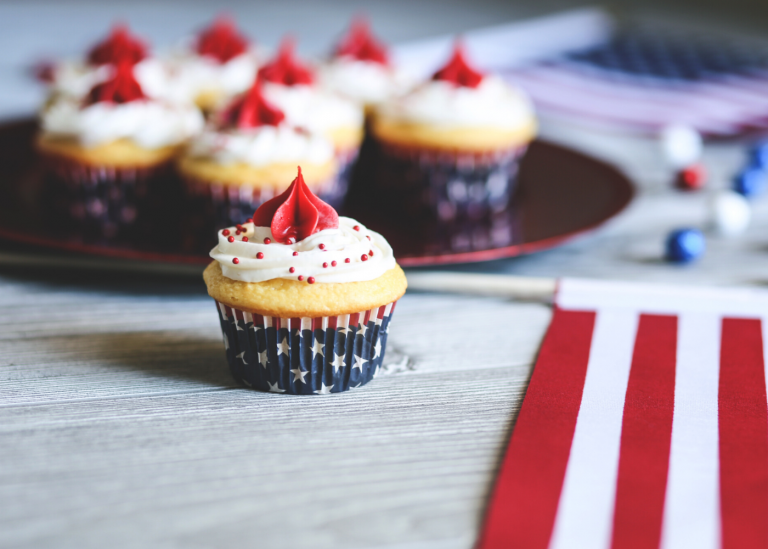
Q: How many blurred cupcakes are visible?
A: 7